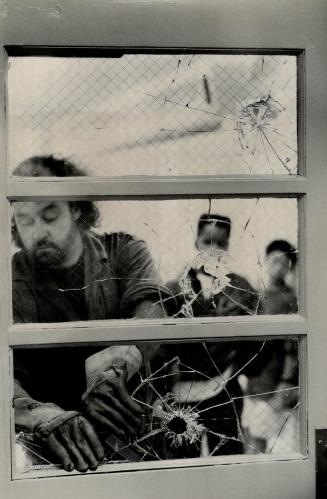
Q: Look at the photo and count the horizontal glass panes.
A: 3